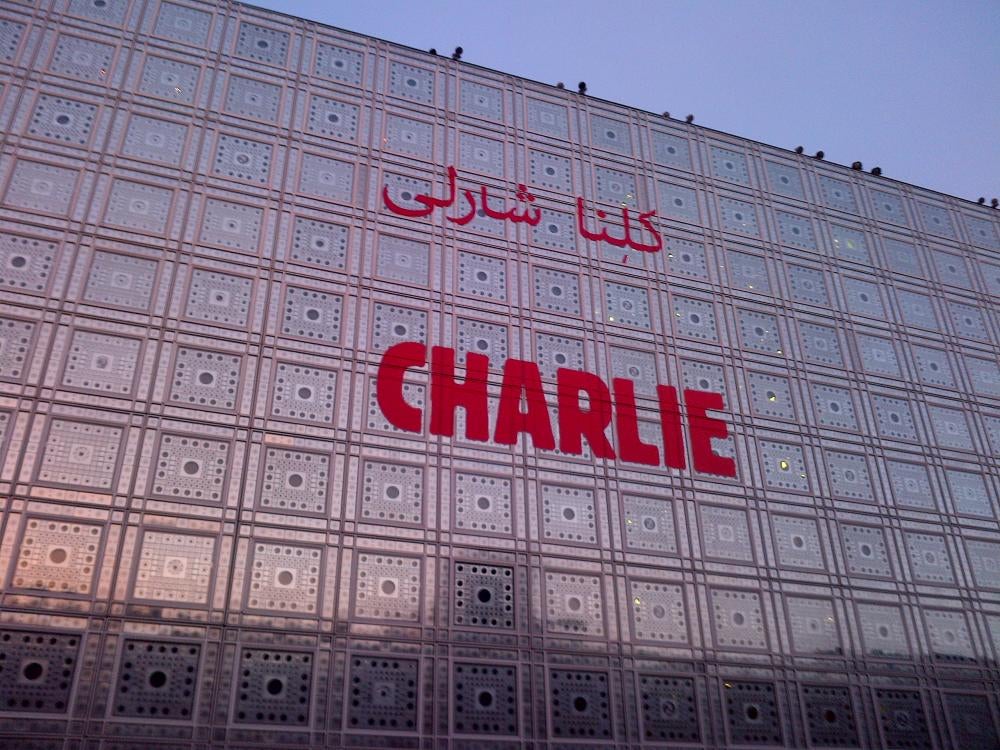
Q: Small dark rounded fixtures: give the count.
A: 12